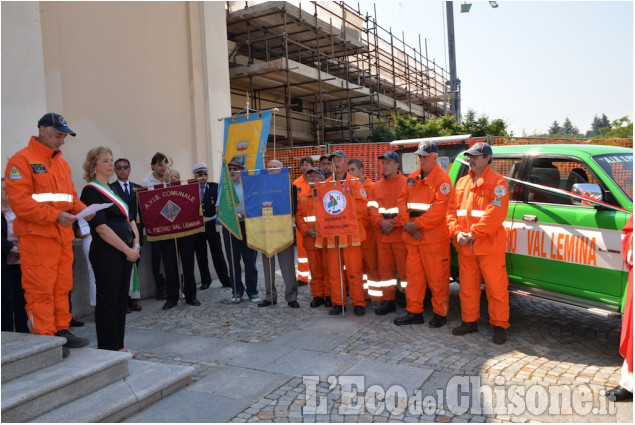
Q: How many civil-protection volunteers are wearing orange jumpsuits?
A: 9